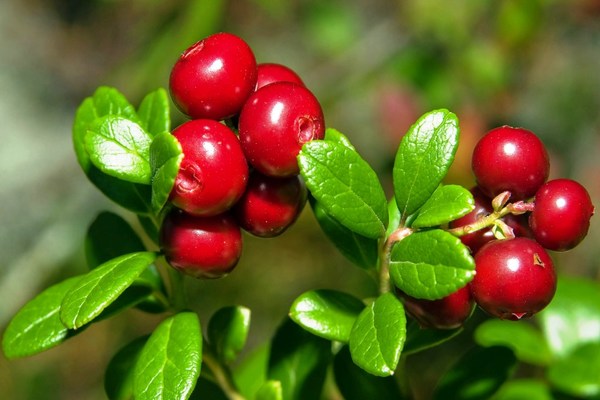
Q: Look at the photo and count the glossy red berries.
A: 11